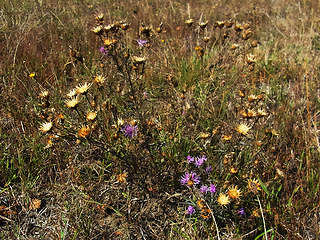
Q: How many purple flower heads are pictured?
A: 11